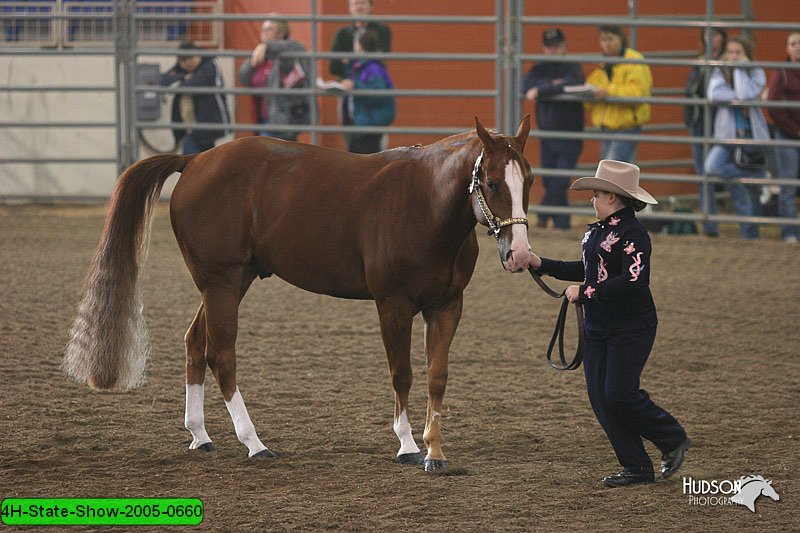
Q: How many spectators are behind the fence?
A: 9